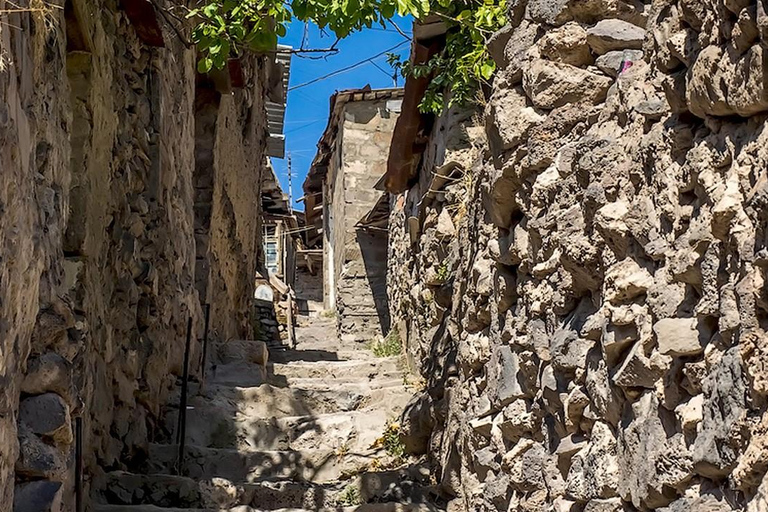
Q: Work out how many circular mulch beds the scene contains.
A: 0